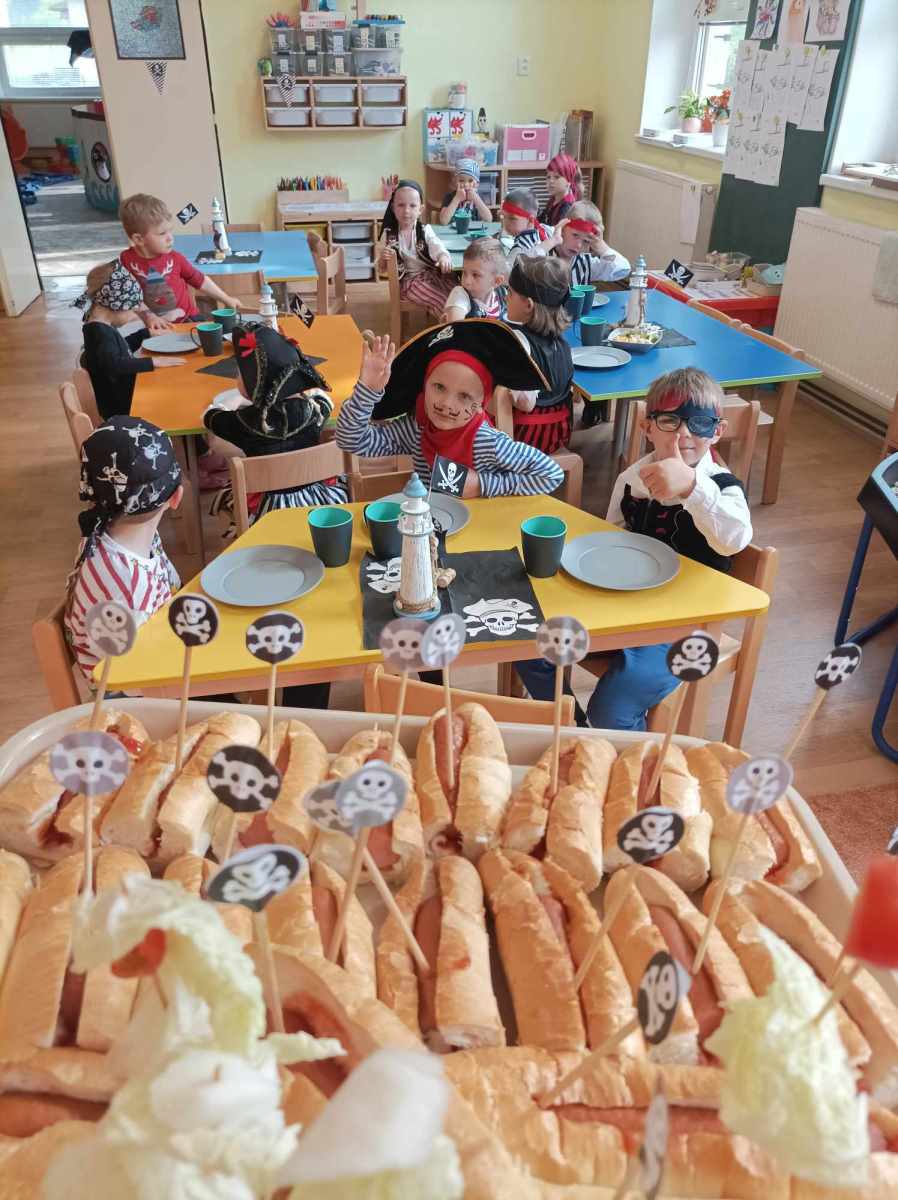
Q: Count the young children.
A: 13